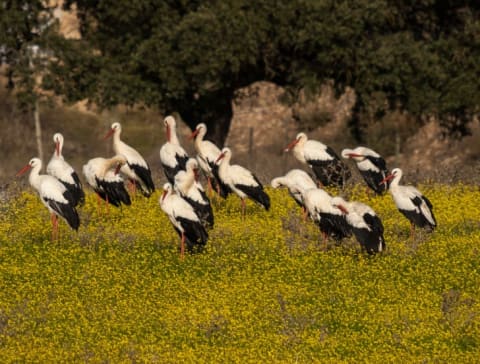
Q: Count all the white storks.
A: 15